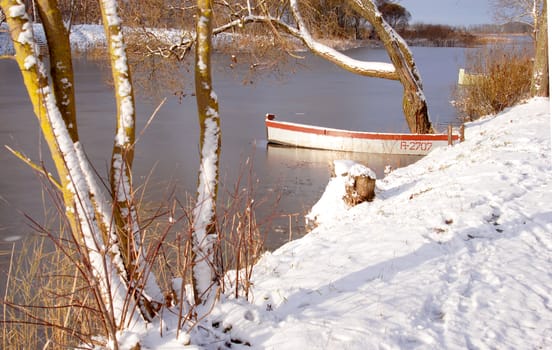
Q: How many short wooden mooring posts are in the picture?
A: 2